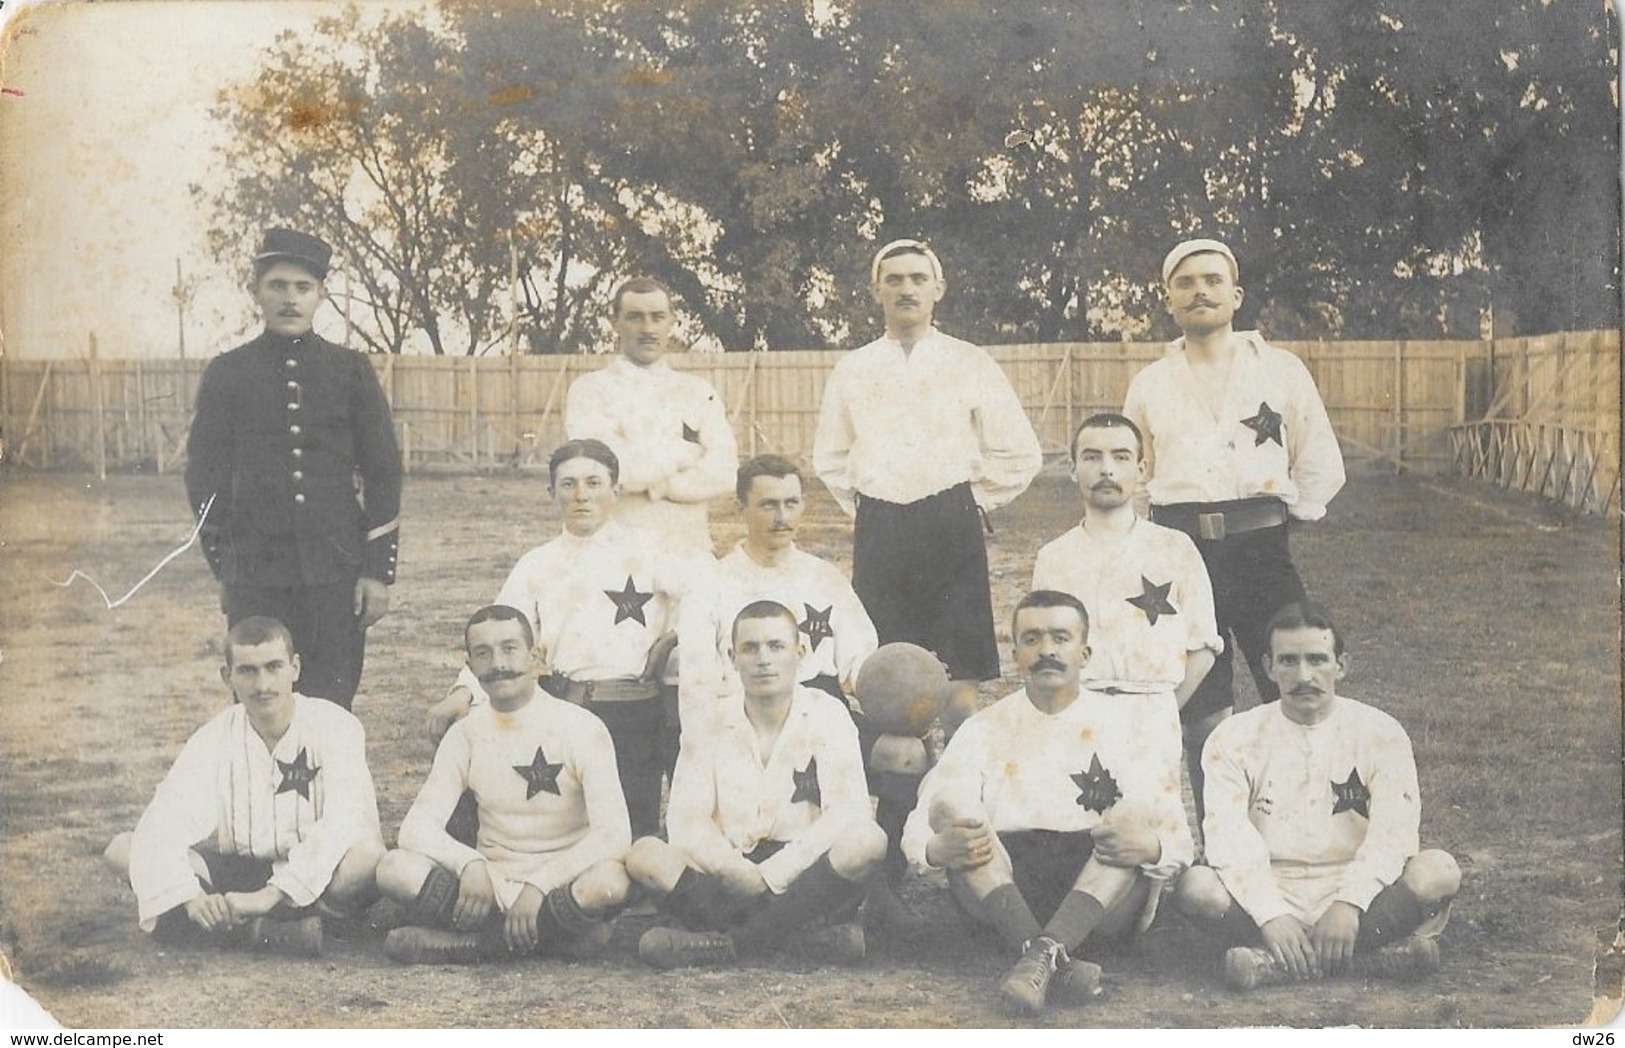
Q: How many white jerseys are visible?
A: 11